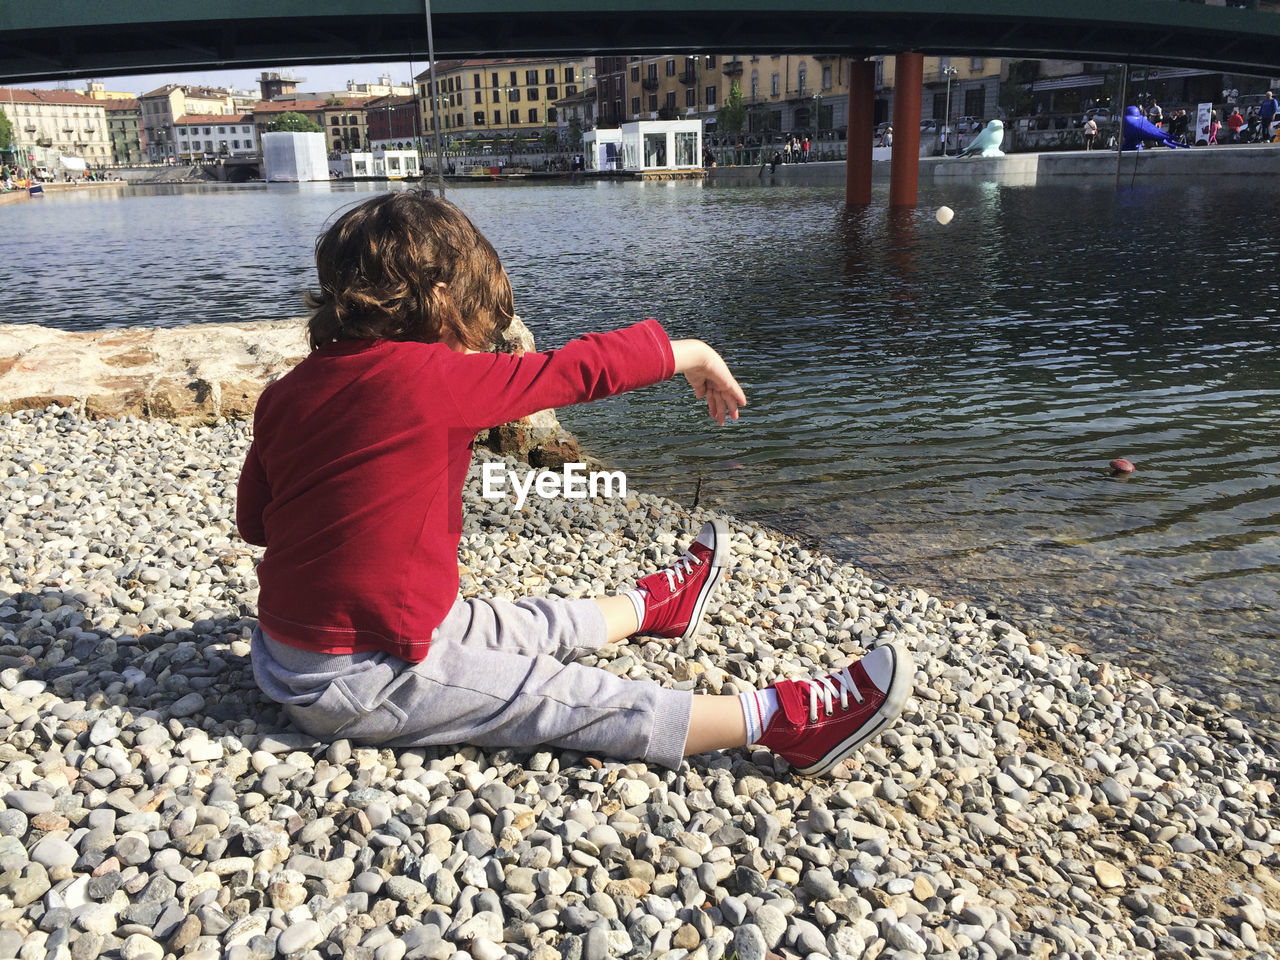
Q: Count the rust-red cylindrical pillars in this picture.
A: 2